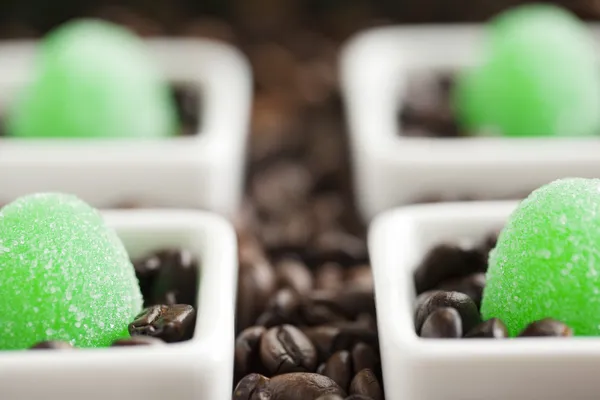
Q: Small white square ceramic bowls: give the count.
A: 4